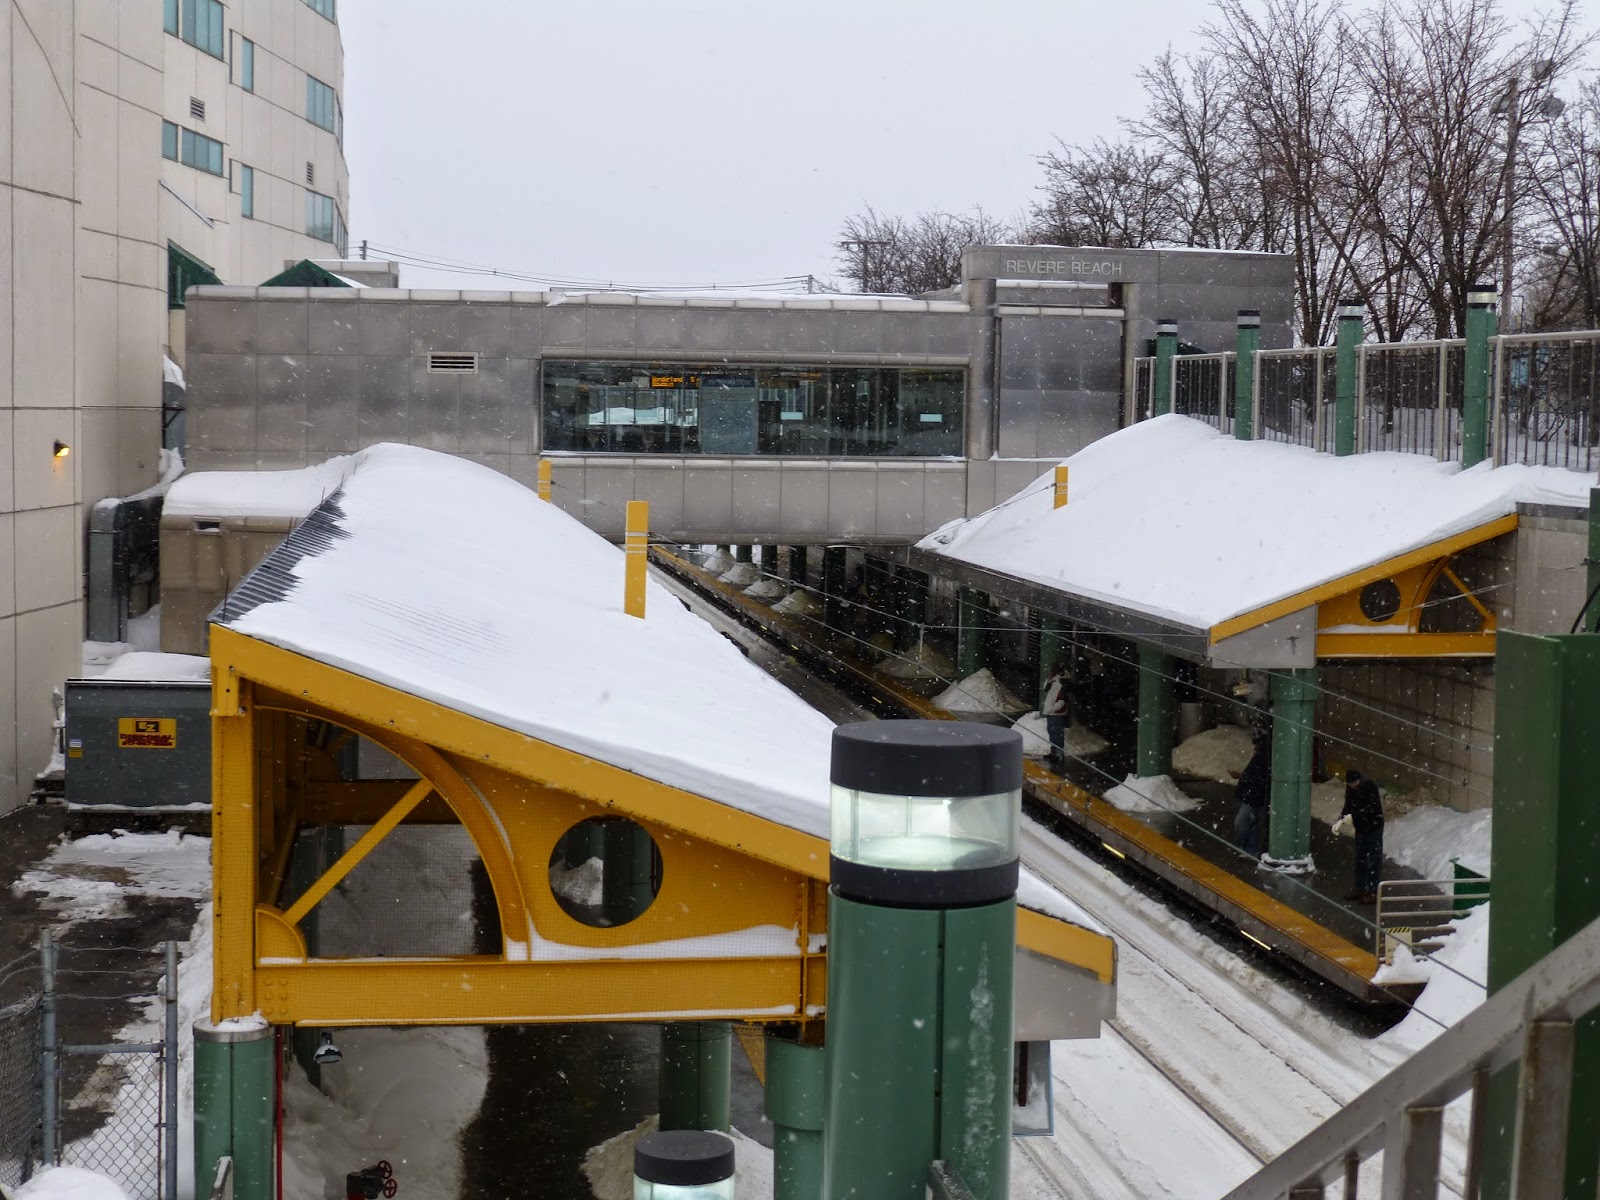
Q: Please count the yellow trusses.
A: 2